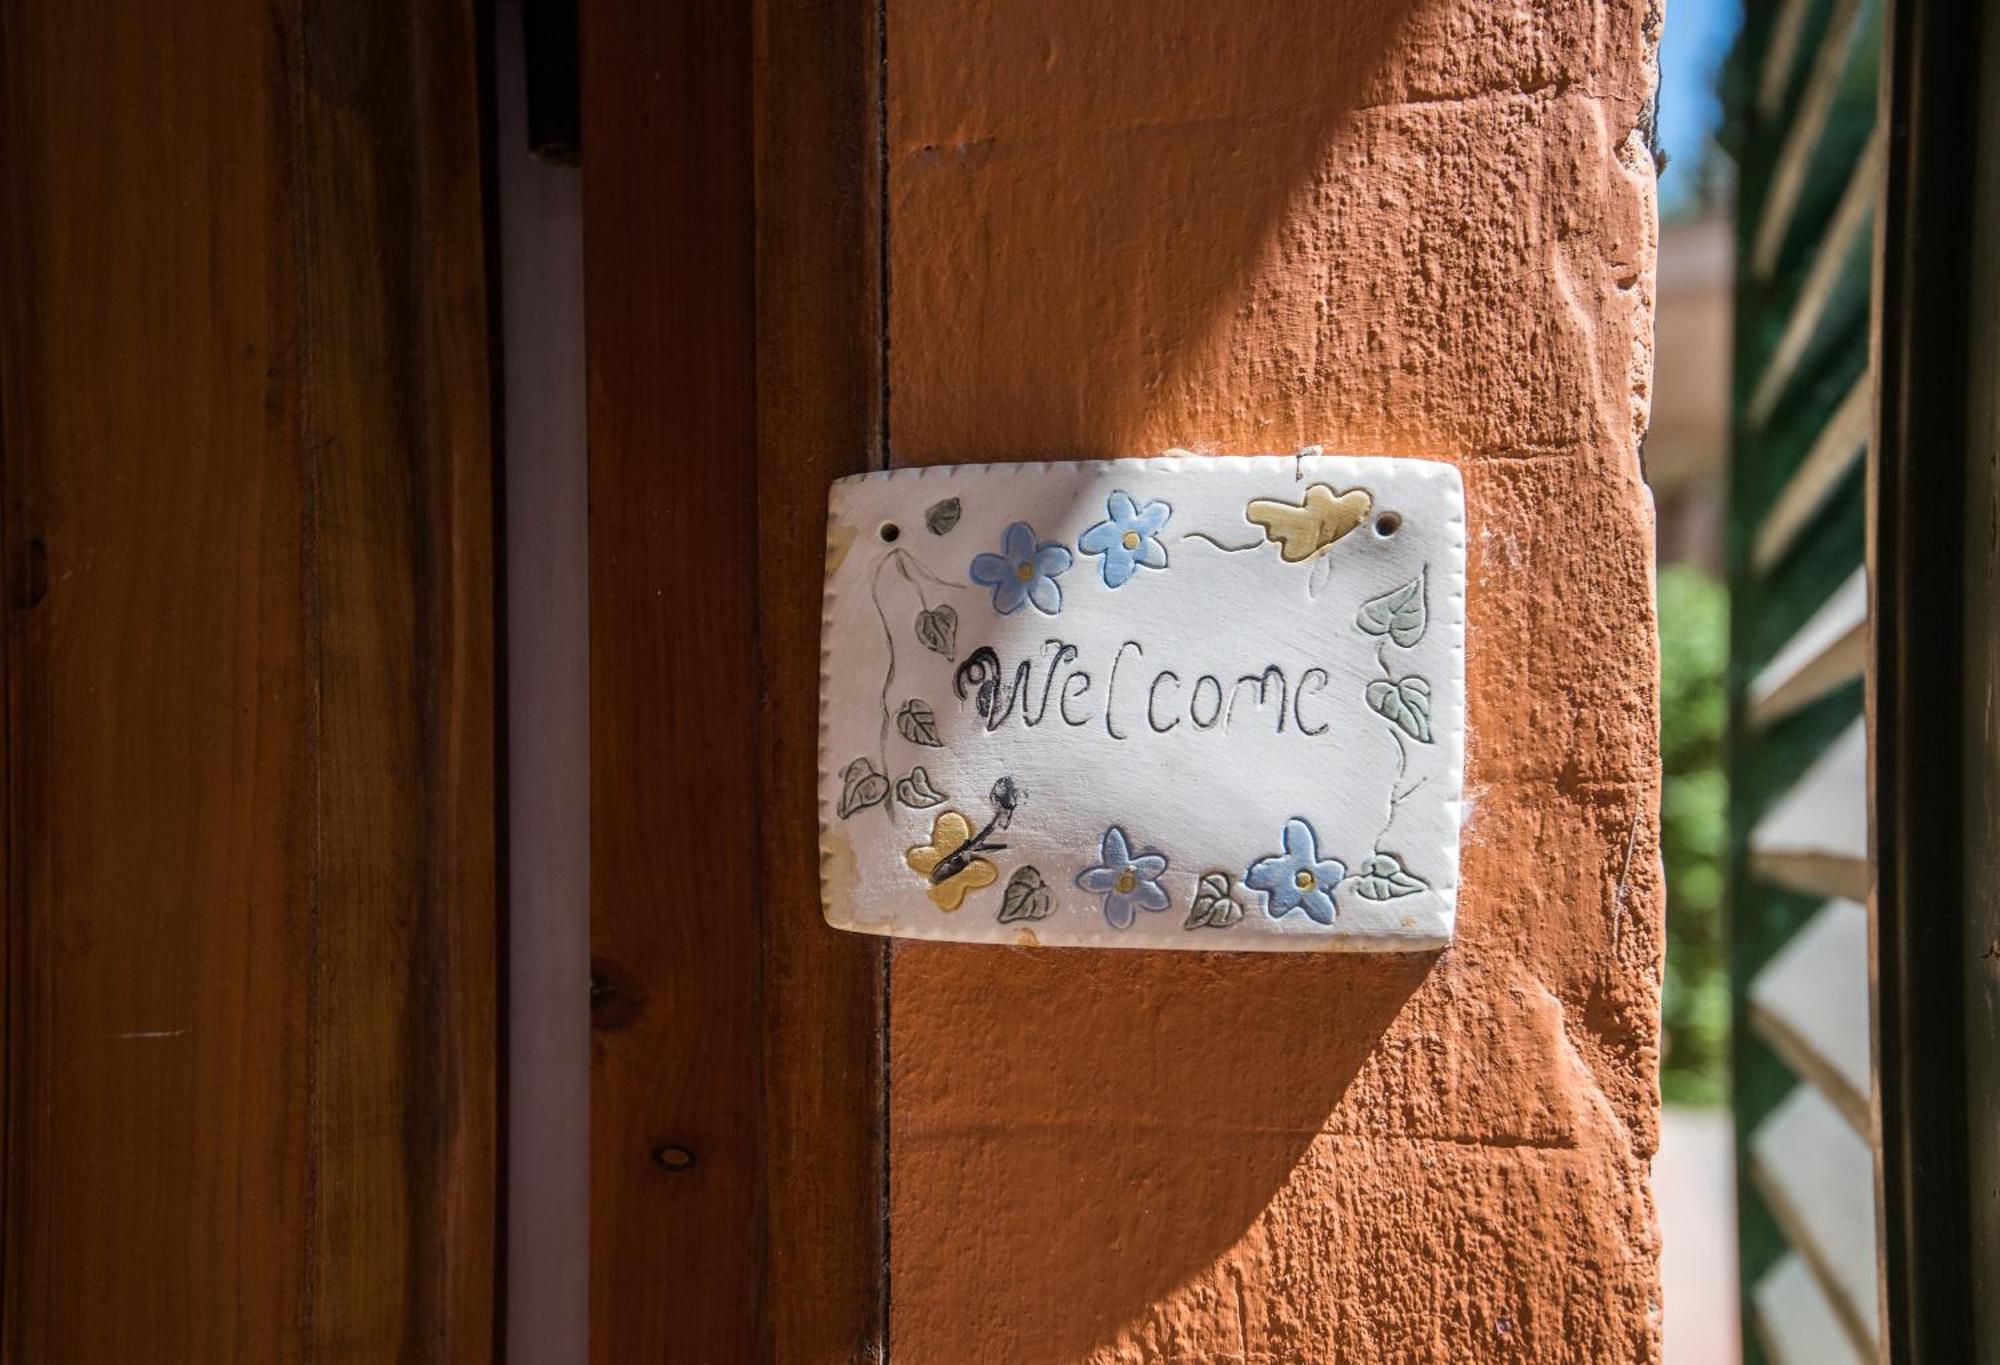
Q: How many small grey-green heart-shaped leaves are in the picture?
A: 10